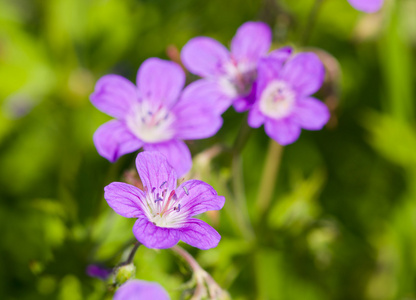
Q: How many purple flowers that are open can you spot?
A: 4